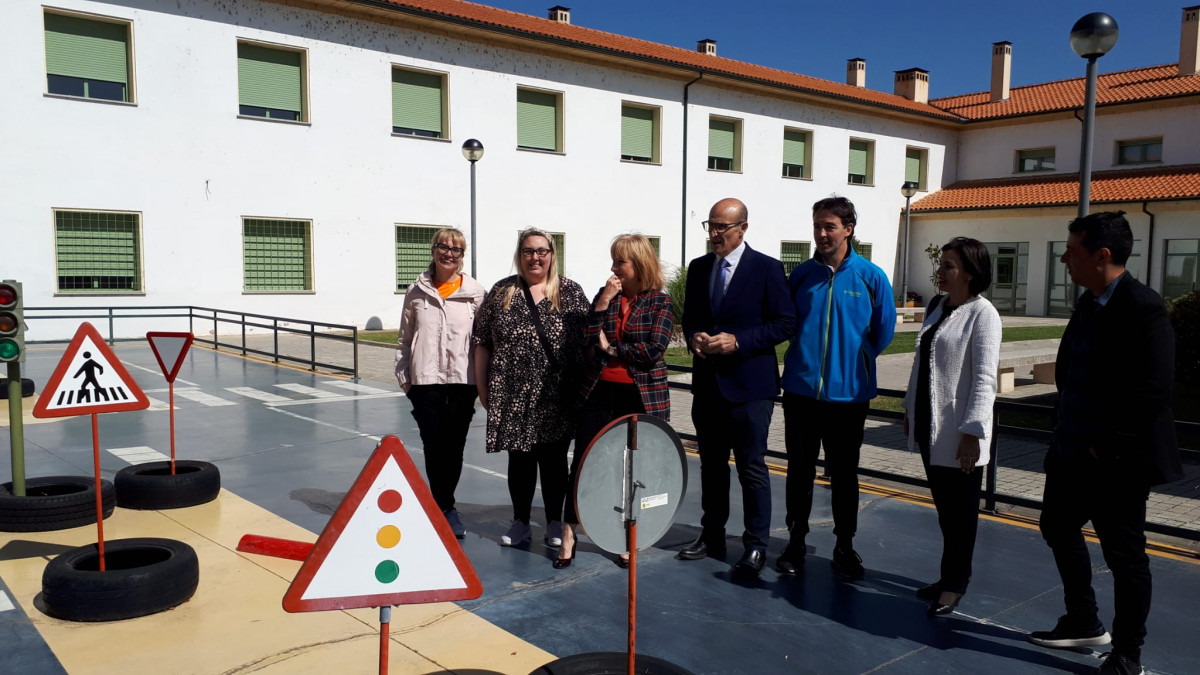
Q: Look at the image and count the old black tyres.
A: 5